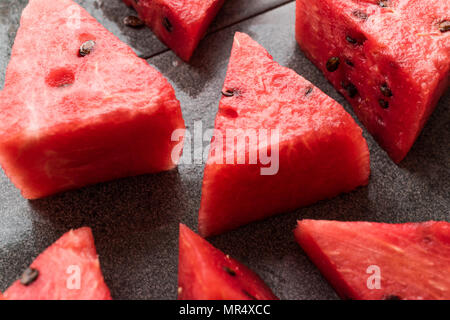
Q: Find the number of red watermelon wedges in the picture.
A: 7